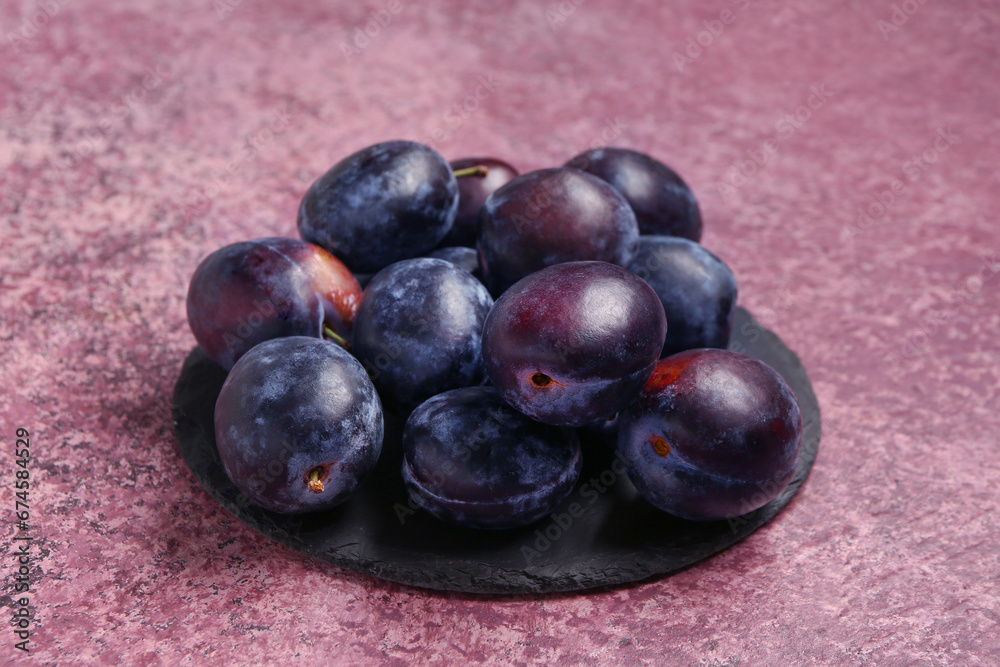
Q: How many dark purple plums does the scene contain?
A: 12